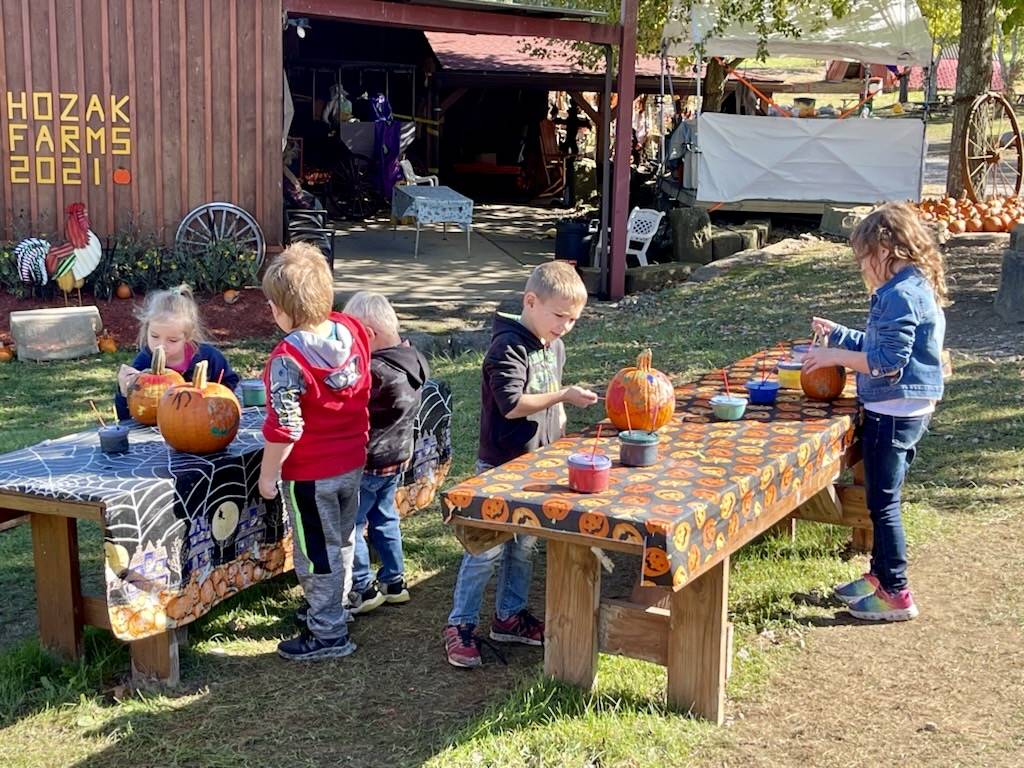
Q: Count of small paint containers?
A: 8